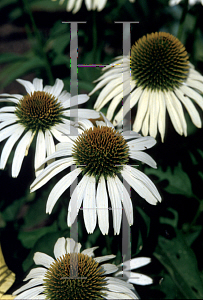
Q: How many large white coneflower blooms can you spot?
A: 4